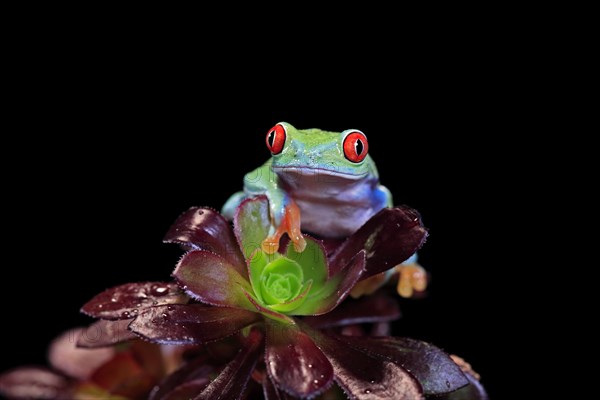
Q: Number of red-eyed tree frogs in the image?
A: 1